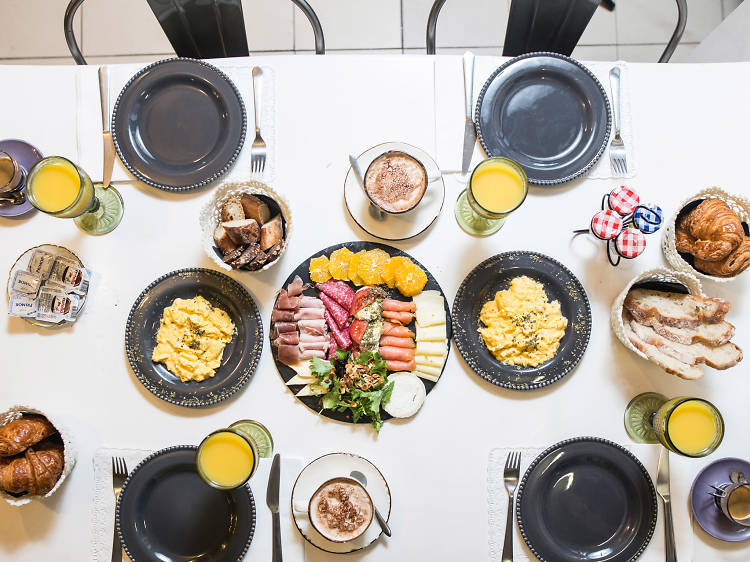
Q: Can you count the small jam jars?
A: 4